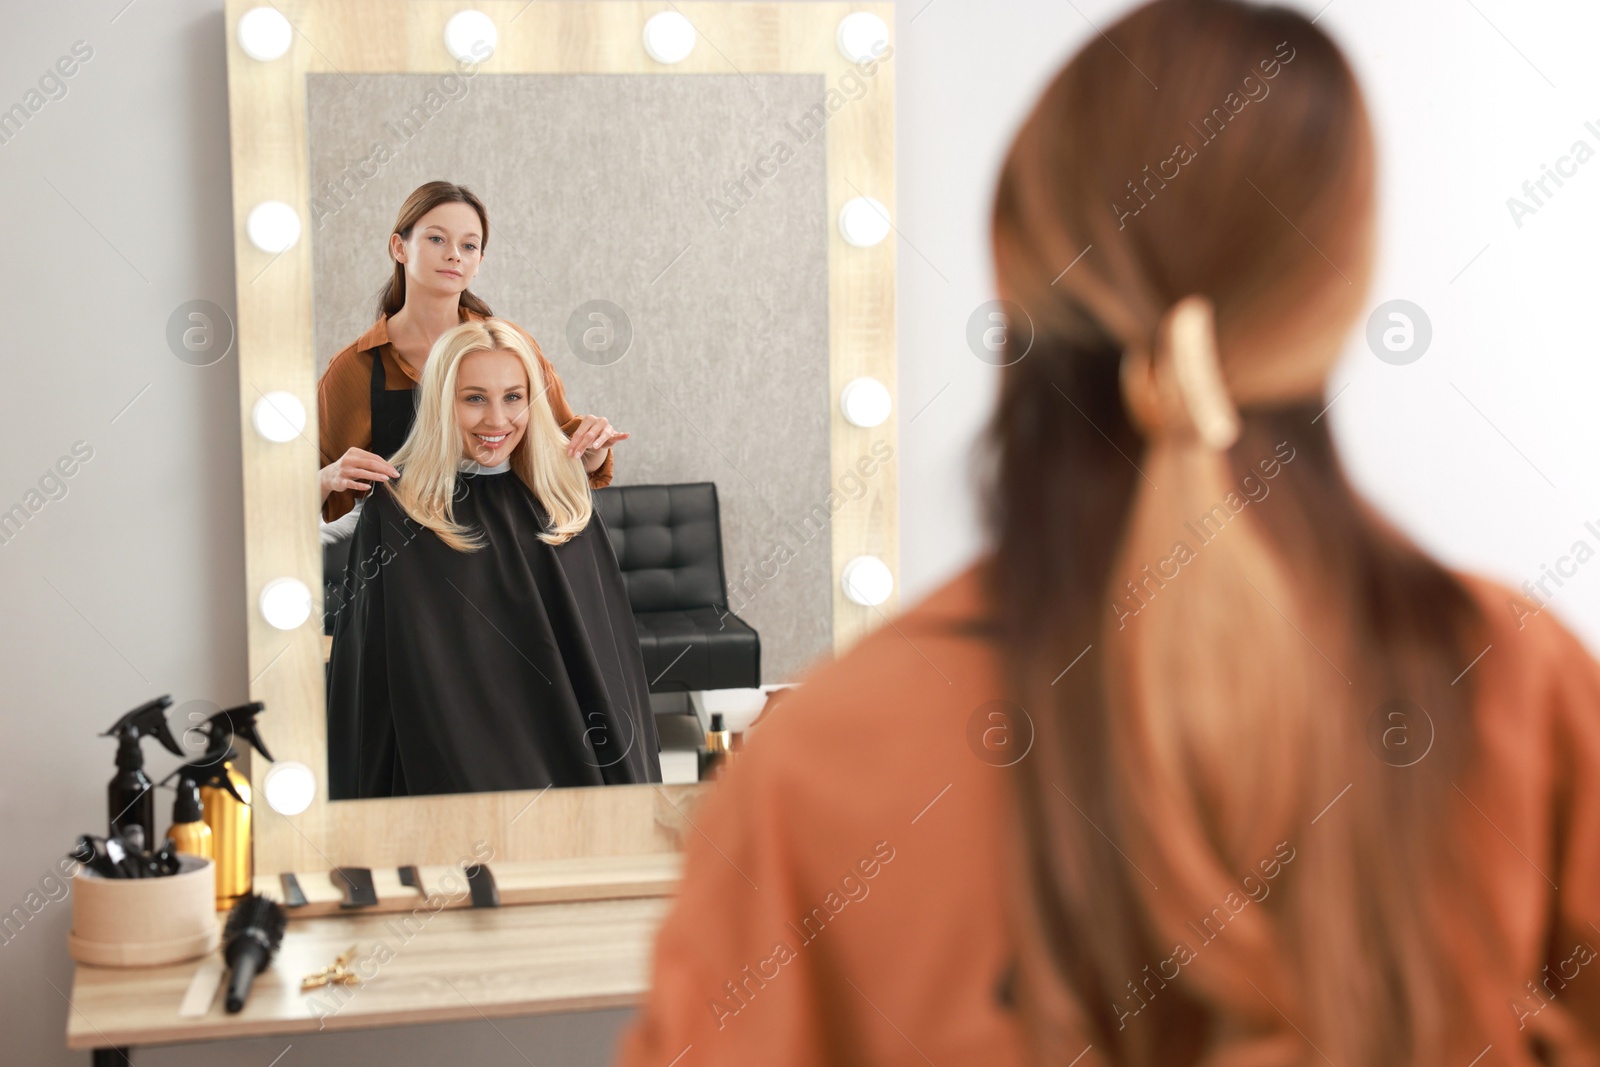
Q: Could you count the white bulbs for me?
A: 11